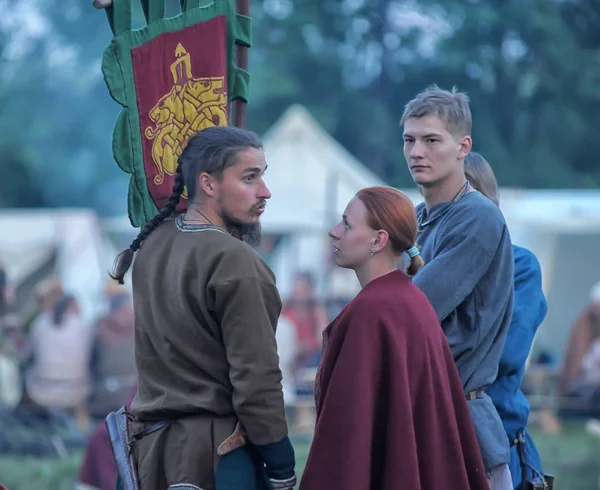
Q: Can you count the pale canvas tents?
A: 3